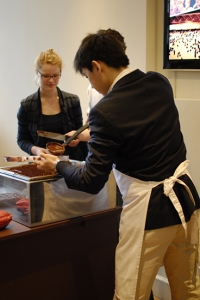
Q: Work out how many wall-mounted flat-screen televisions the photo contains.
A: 1